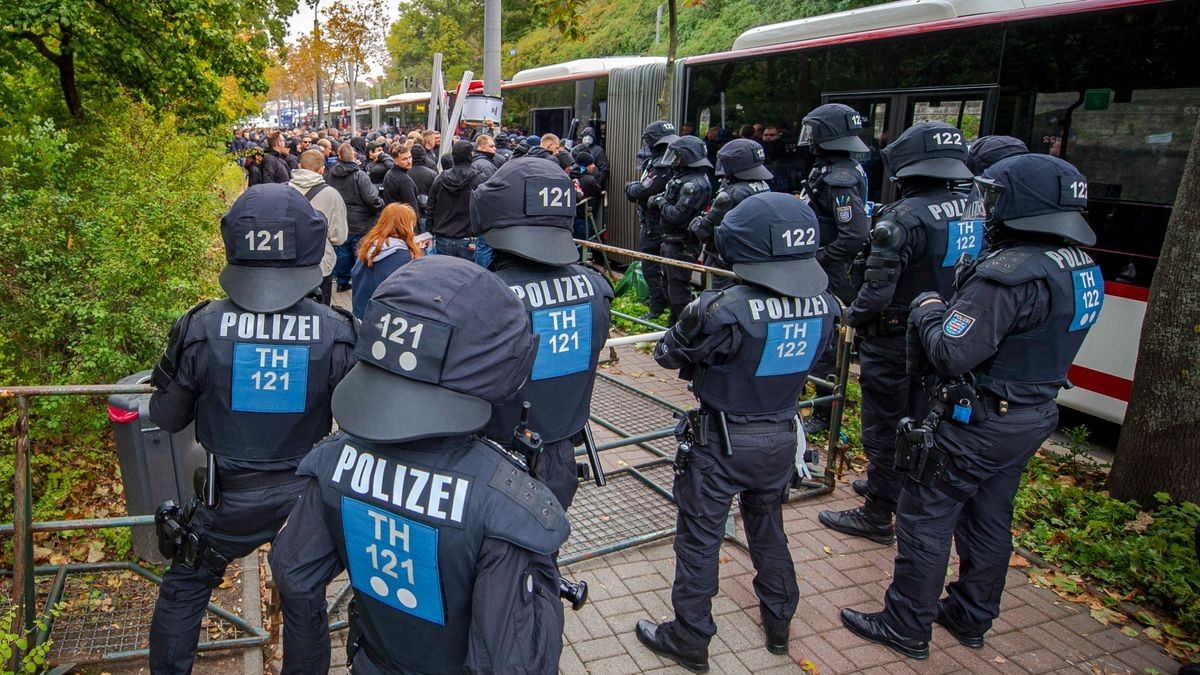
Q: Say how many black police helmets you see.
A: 11